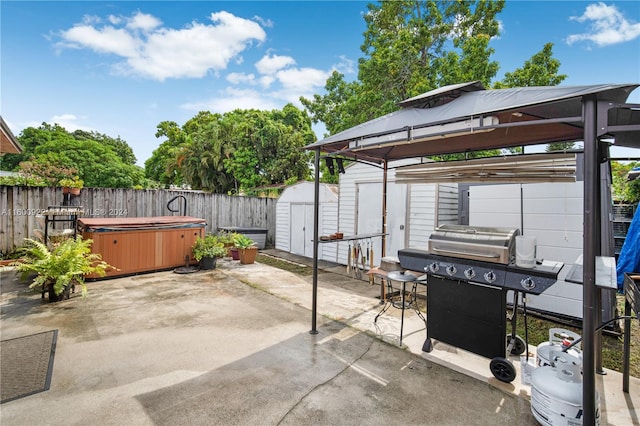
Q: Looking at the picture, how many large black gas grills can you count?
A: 1